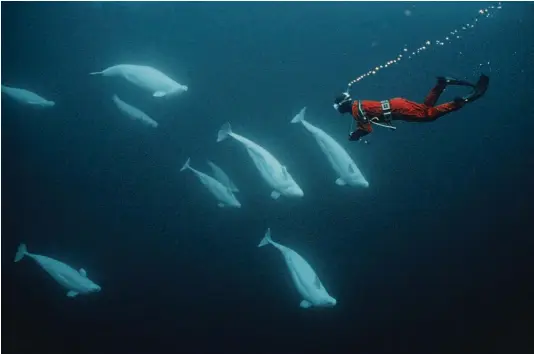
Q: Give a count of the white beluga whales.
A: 9